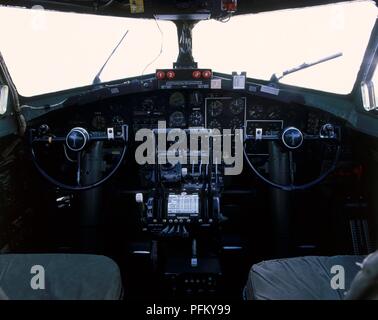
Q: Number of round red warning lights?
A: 4